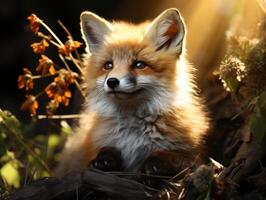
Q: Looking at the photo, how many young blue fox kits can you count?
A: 0